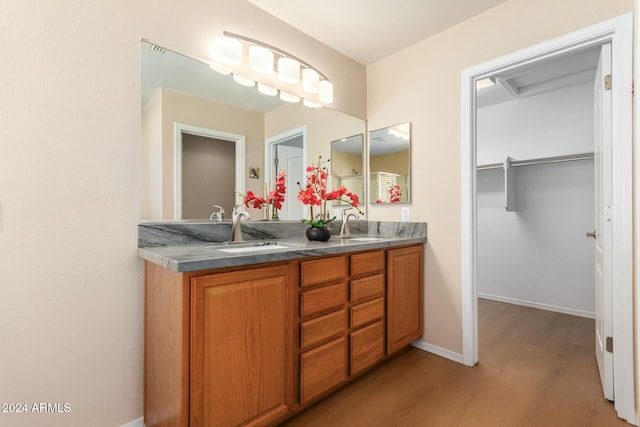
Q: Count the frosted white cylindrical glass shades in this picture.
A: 5